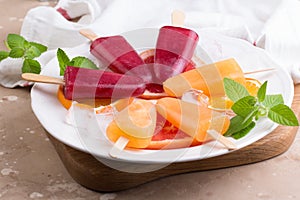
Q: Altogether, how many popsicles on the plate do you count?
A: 6